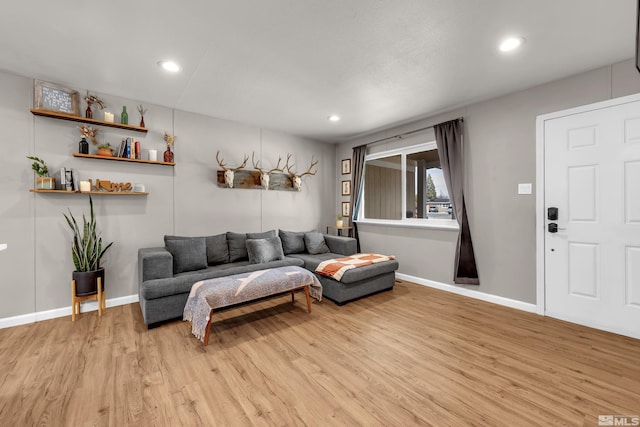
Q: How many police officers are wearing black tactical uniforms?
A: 0